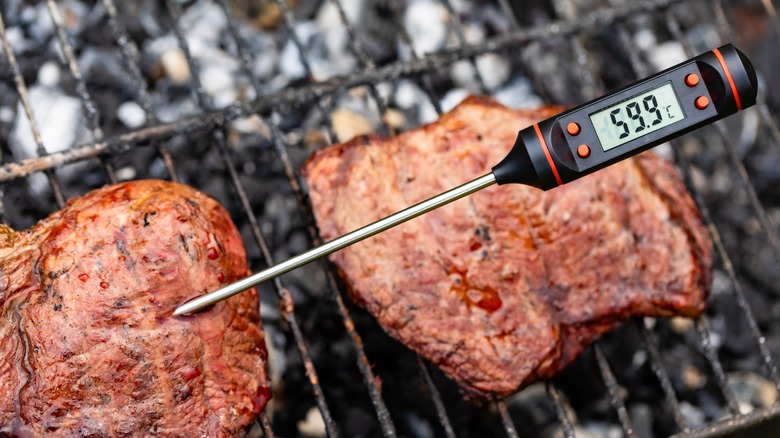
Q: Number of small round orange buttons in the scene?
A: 4